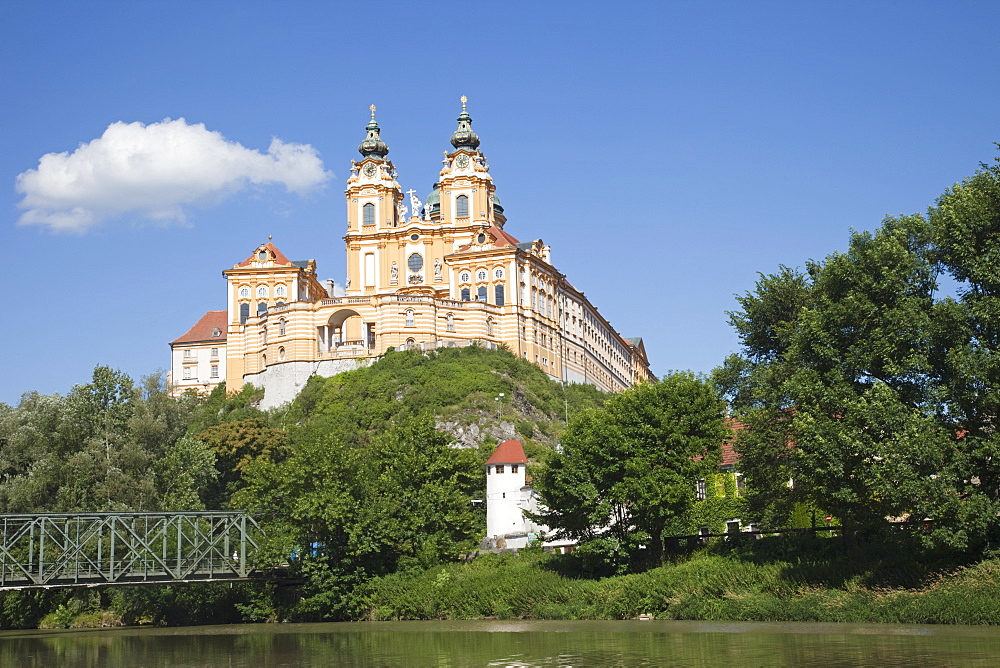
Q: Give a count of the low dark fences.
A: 1